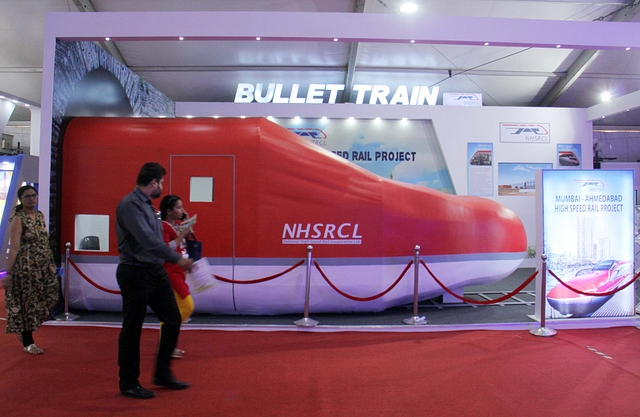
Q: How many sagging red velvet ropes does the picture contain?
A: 5